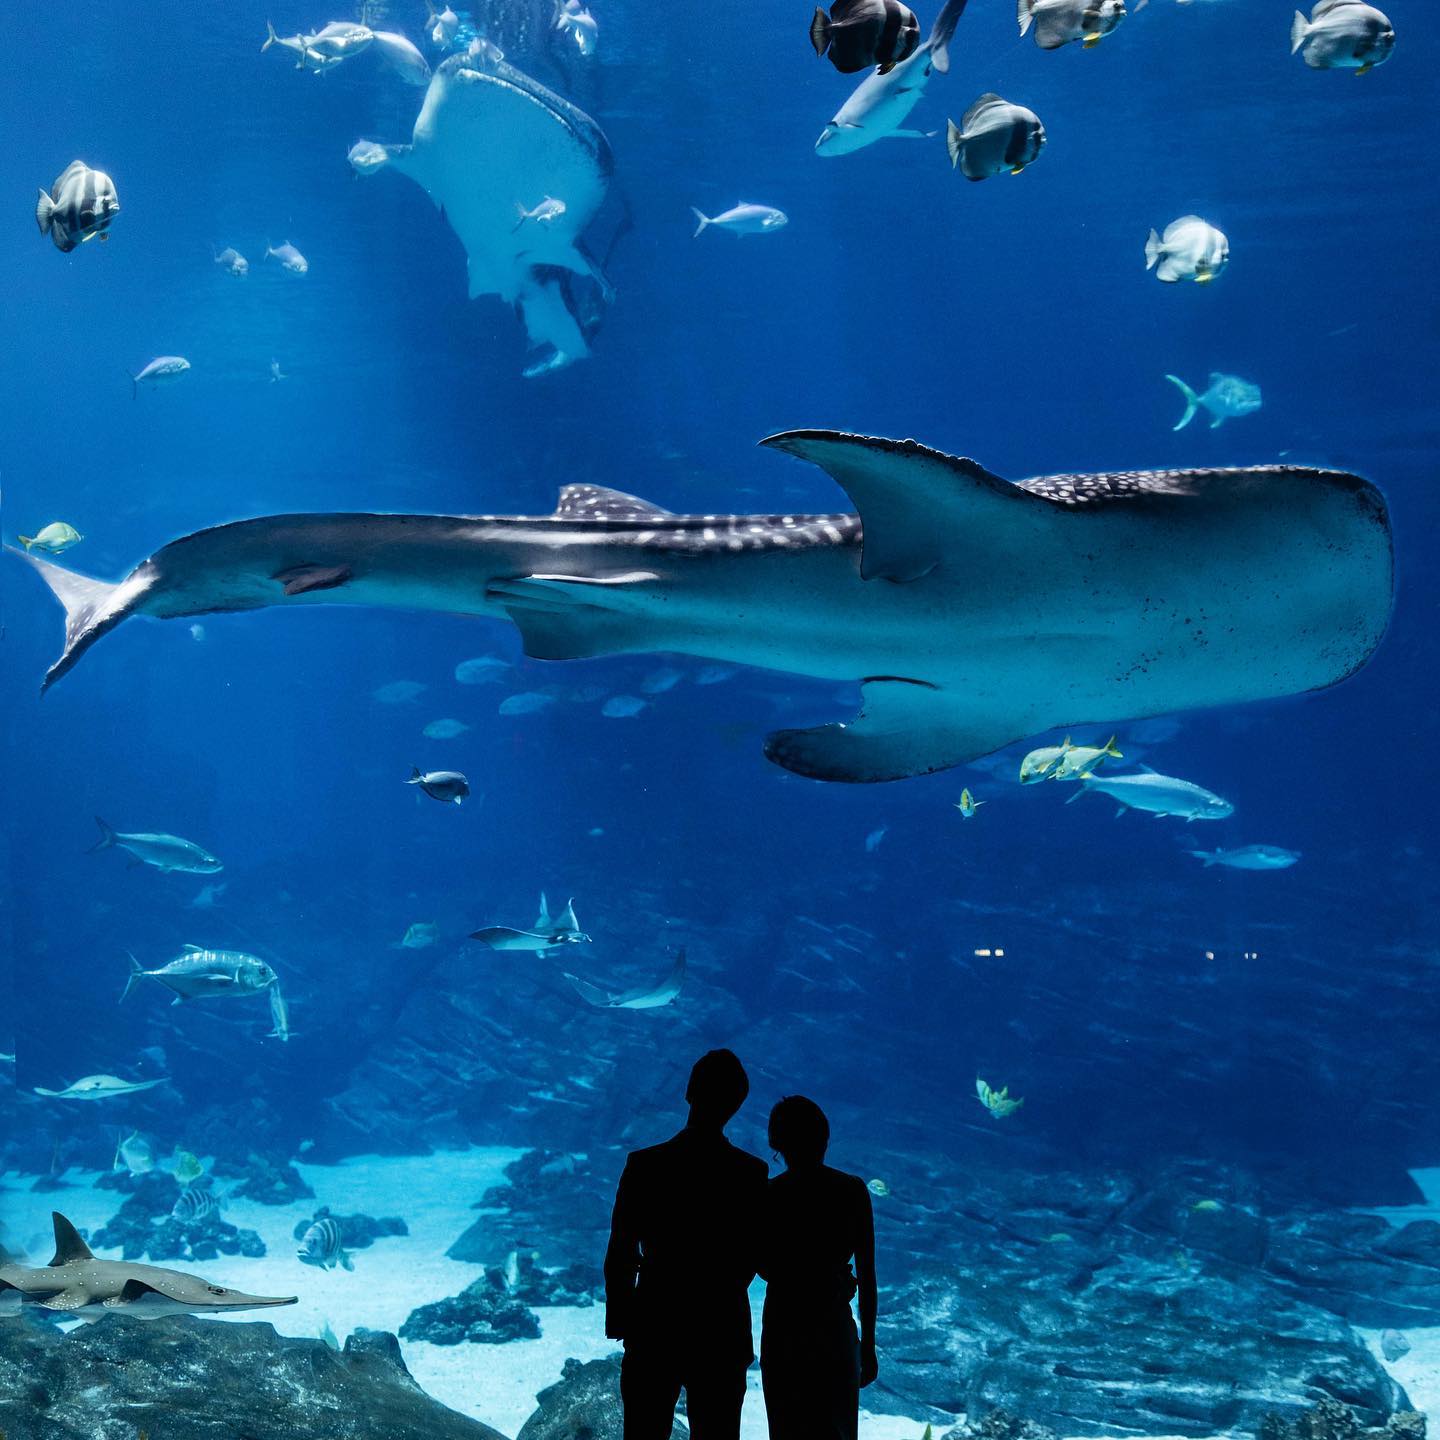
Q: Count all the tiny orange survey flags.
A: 0